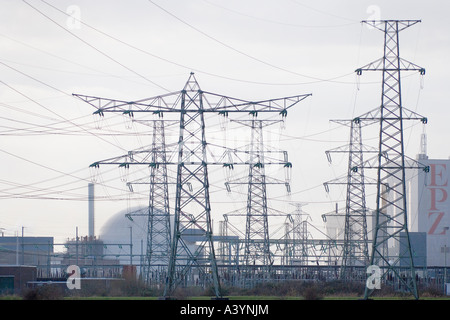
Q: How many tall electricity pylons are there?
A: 5